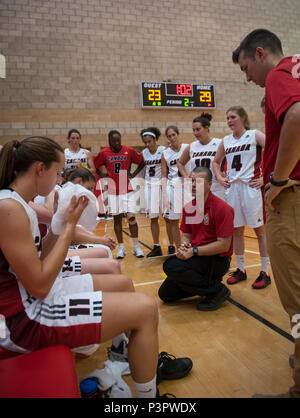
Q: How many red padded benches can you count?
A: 1